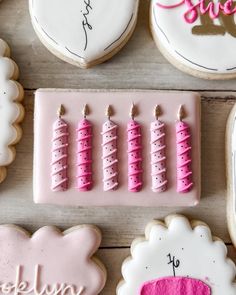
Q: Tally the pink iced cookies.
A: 2